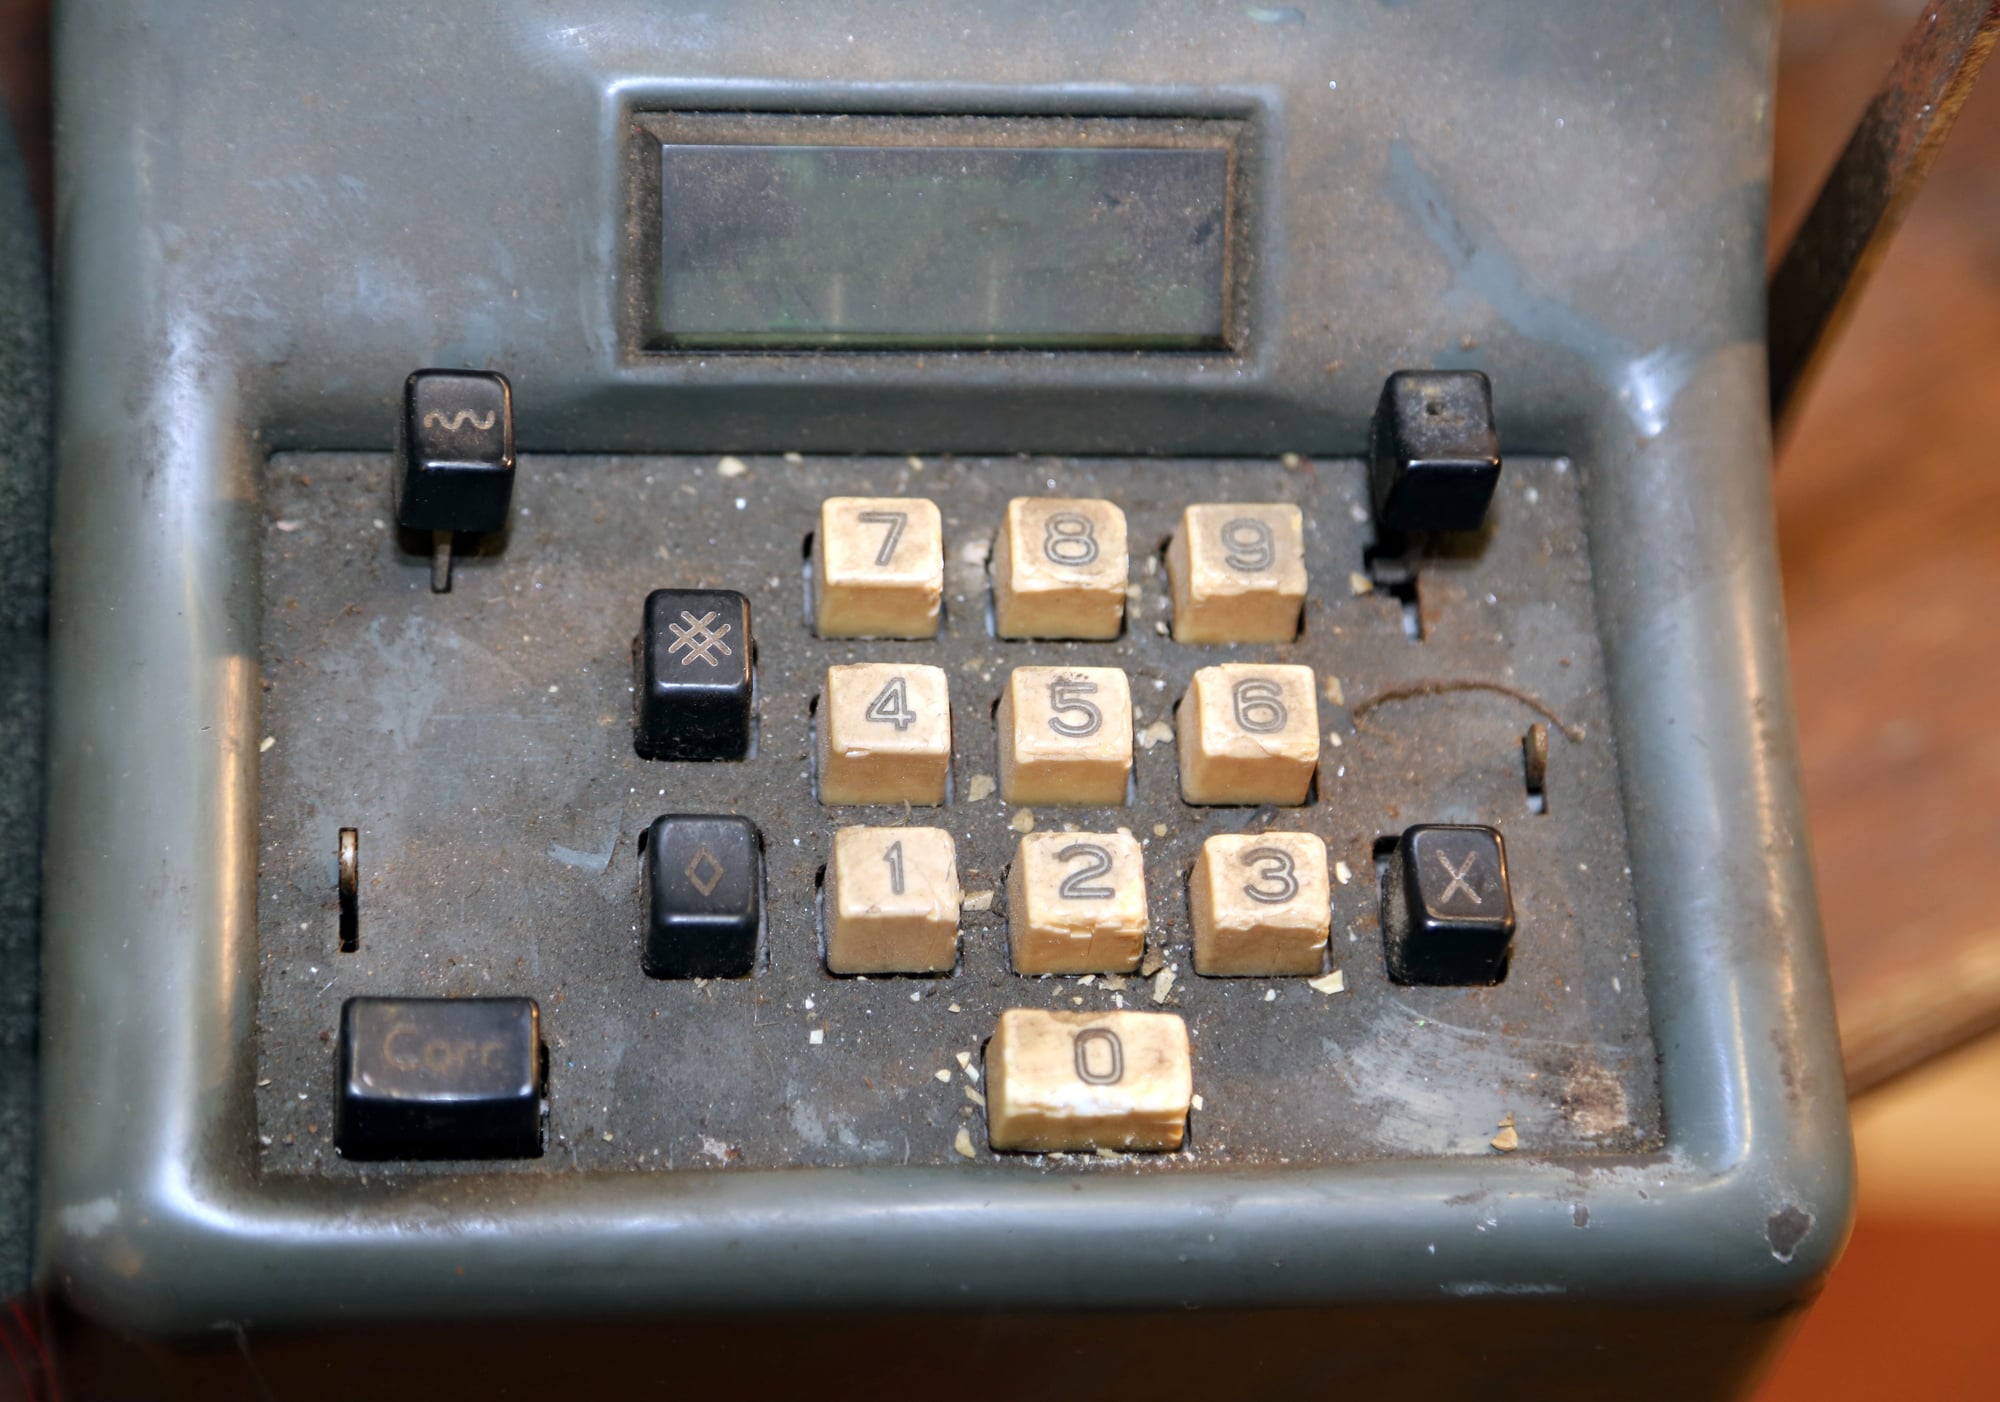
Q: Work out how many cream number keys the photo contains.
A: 10